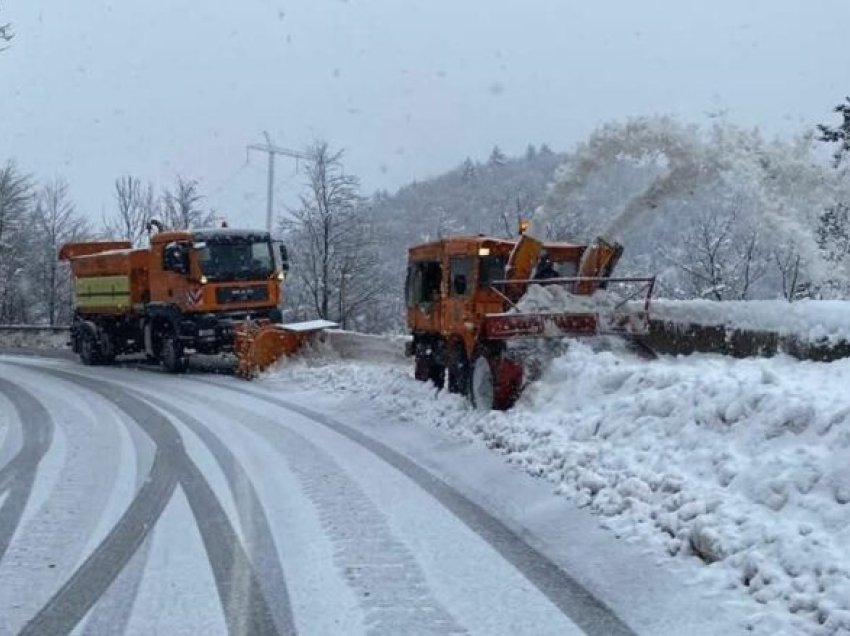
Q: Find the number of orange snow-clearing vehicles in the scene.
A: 2